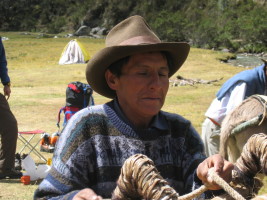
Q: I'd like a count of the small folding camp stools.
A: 1